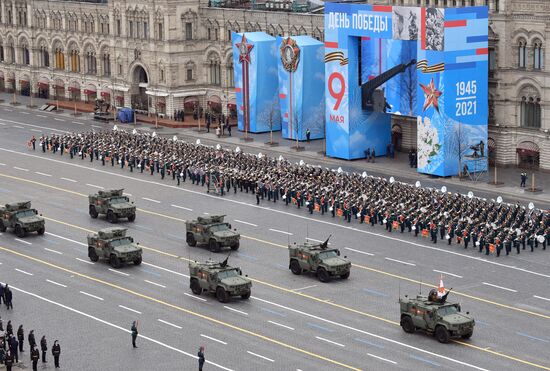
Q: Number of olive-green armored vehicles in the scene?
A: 7